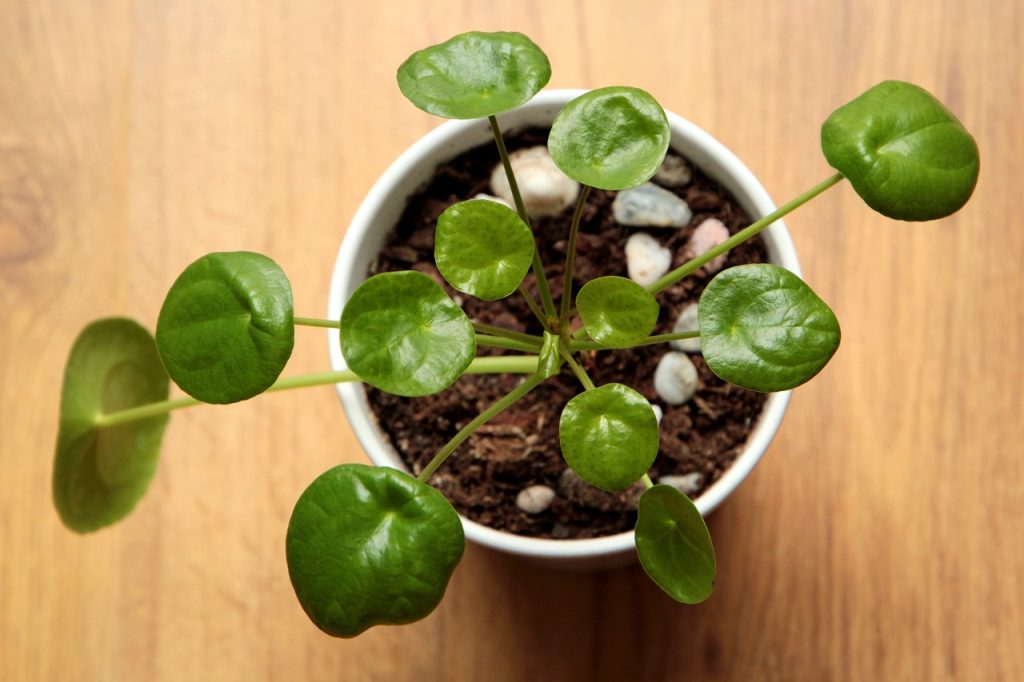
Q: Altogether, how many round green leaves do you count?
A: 12